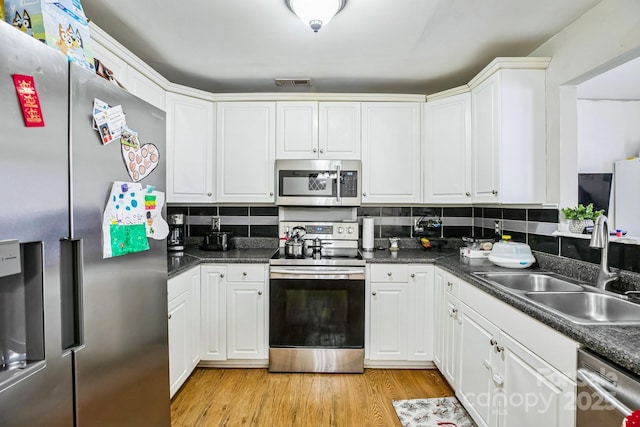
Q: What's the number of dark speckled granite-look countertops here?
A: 2